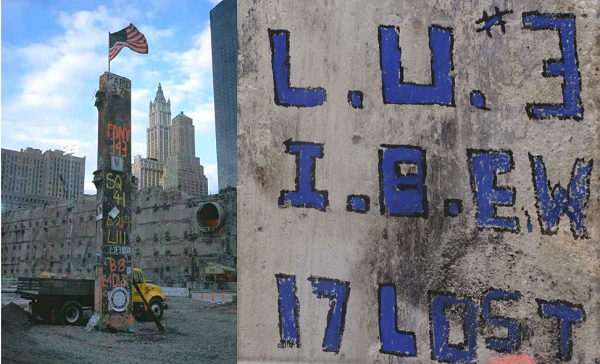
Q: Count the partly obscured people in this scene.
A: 0